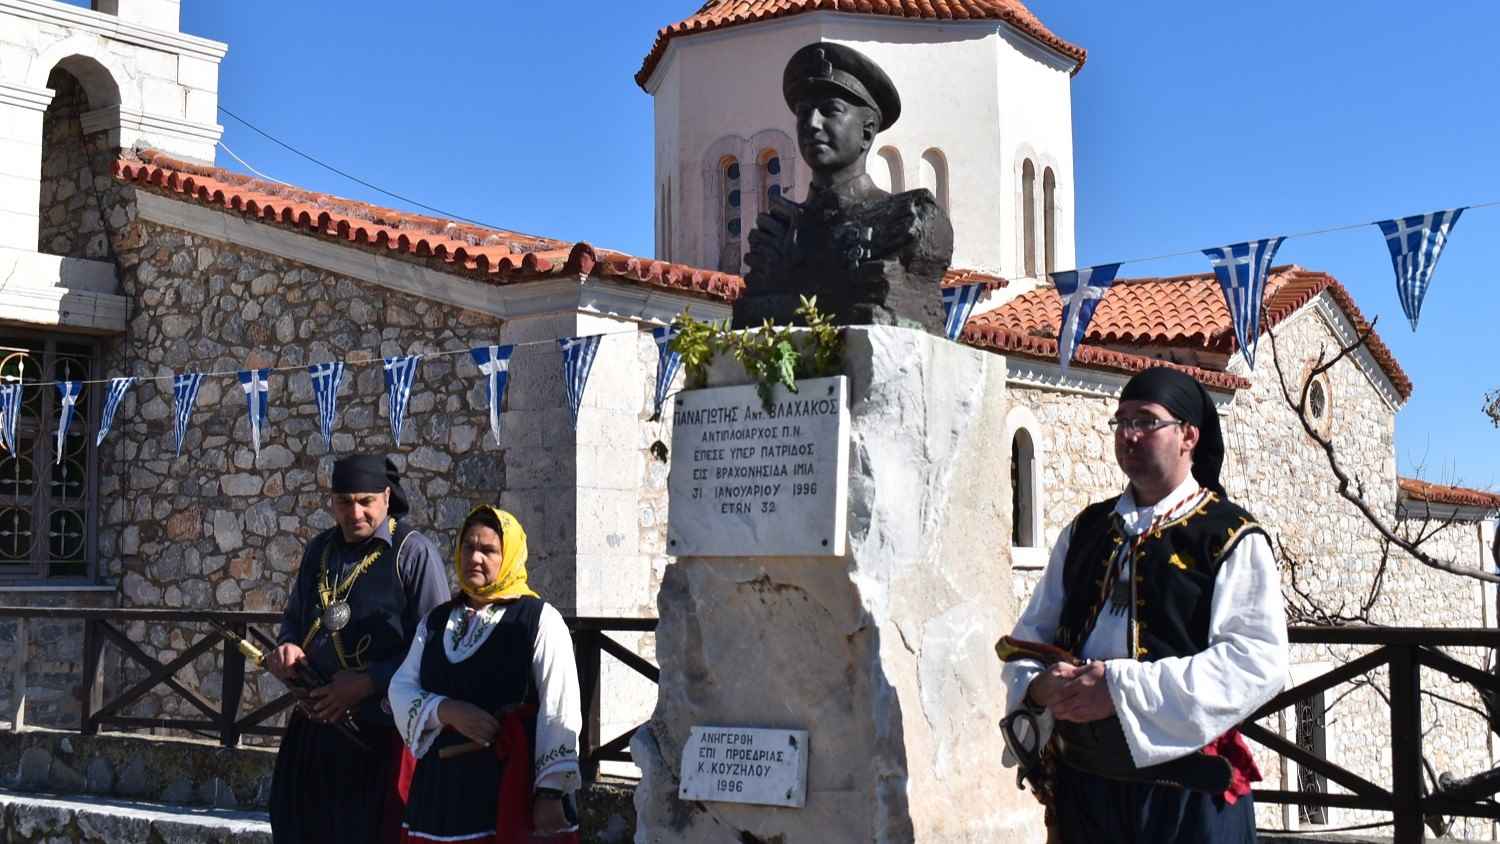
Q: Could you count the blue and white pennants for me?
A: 14